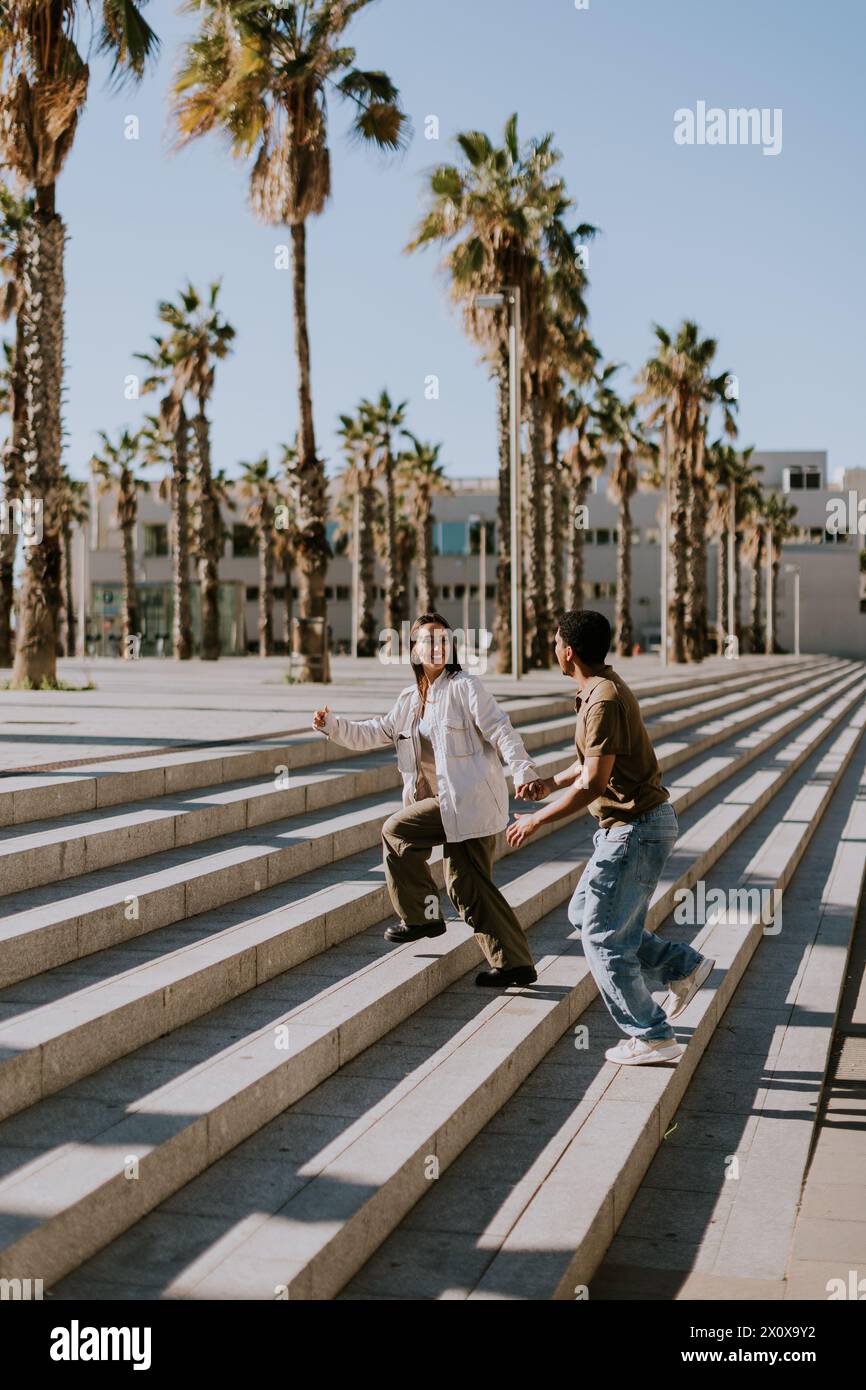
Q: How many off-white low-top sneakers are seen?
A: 2